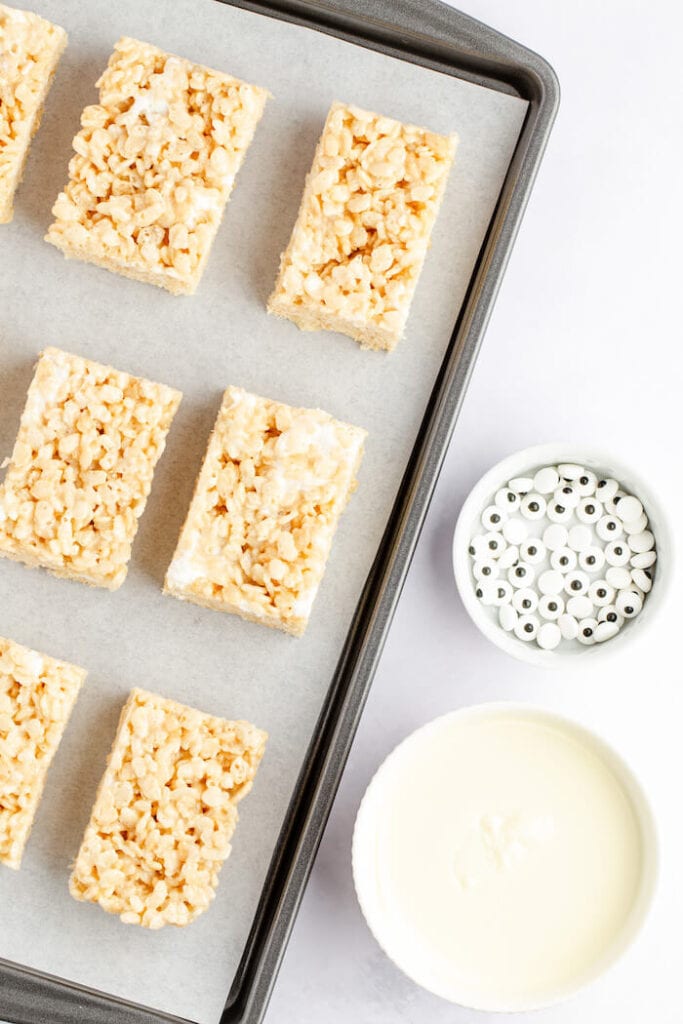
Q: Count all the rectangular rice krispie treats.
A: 7